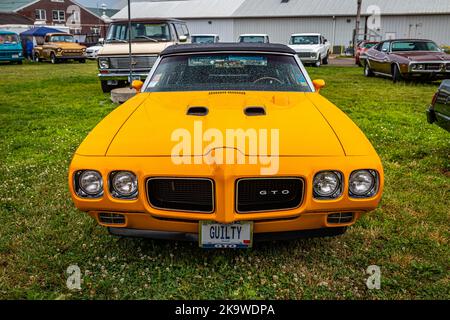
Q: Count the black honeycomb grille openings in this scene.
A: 2